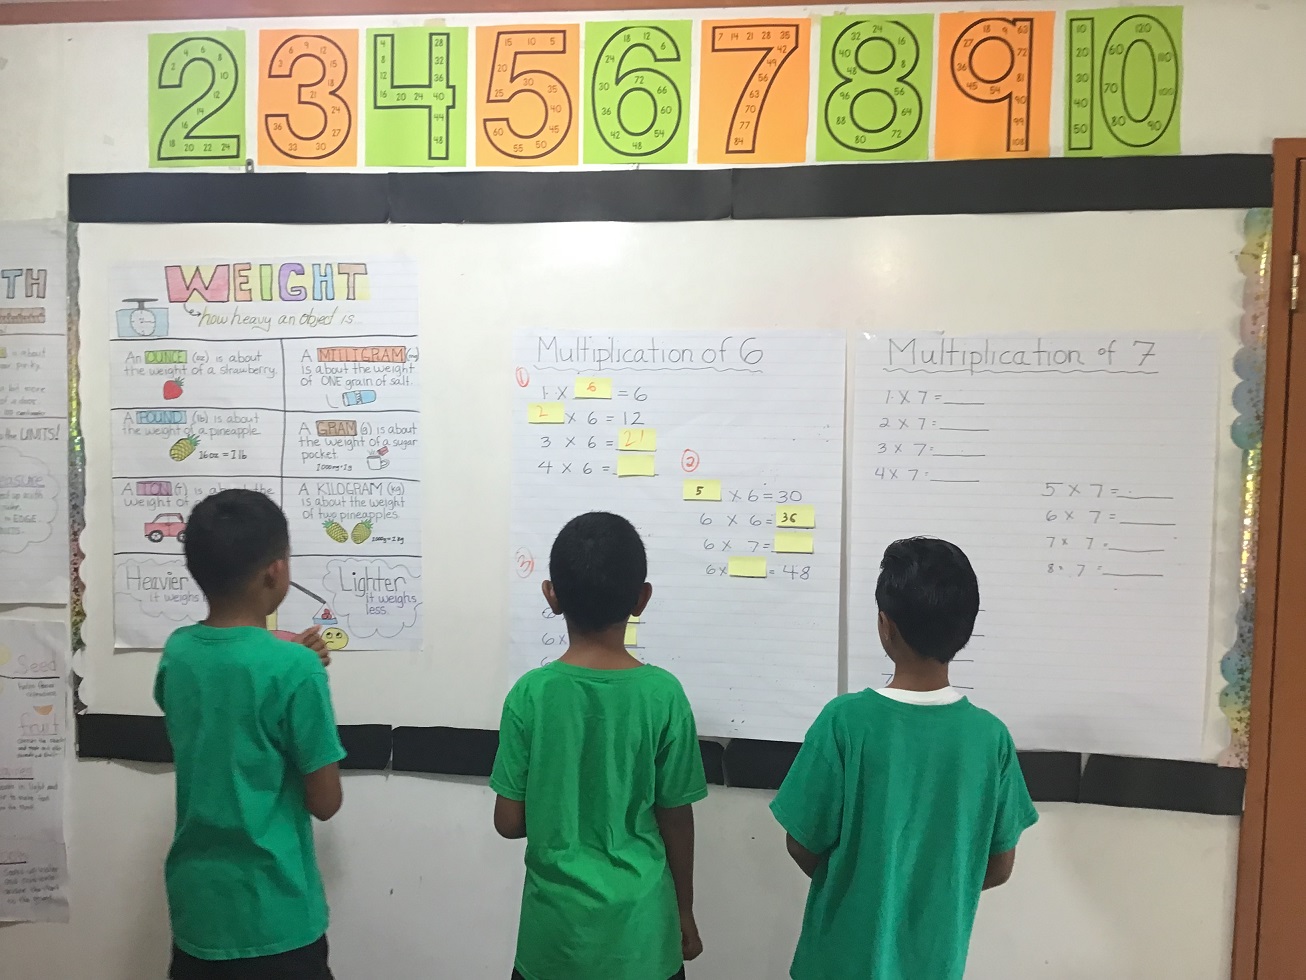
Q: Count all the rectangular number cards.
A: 9